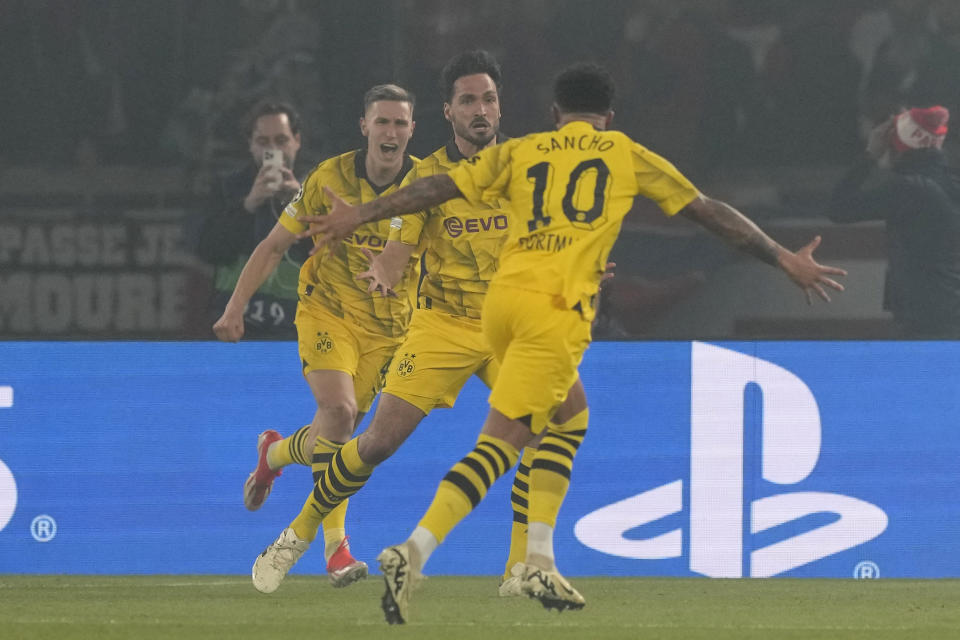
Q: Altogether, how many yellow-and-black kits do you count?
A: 3